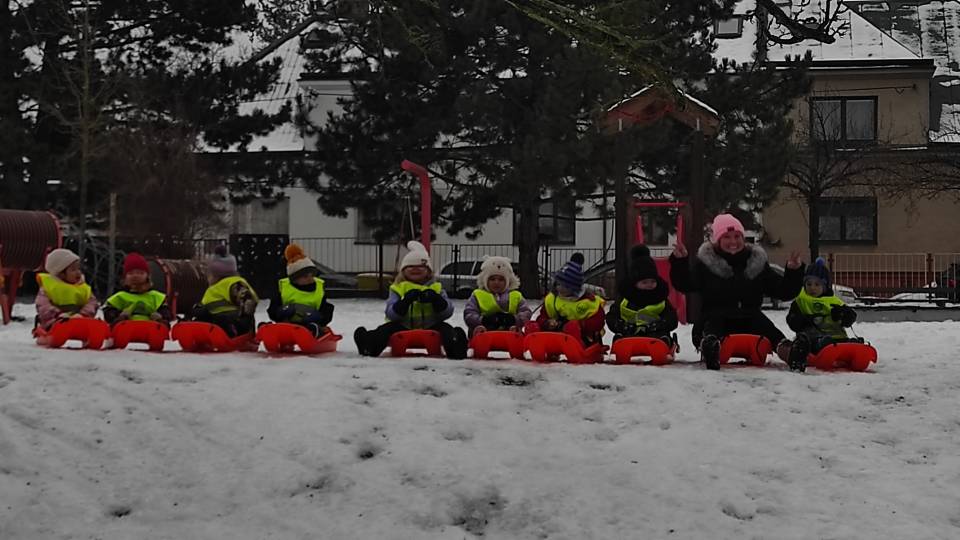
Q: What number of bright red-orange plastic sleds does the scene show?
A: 10